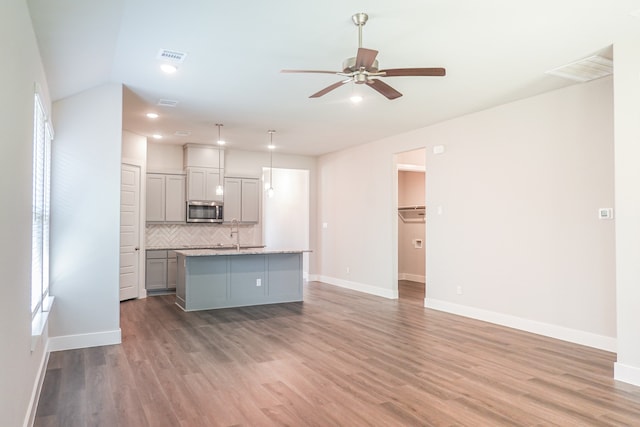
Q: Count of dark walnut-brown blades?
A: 5